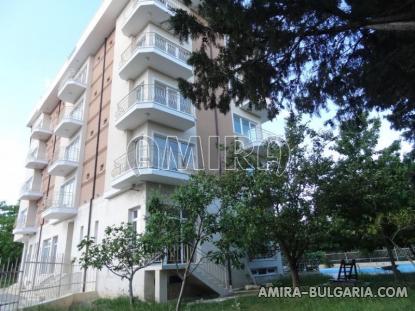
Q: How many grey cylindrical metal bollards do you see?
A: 0